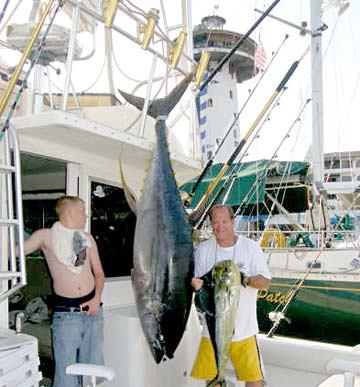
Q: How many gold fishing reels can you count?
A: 4